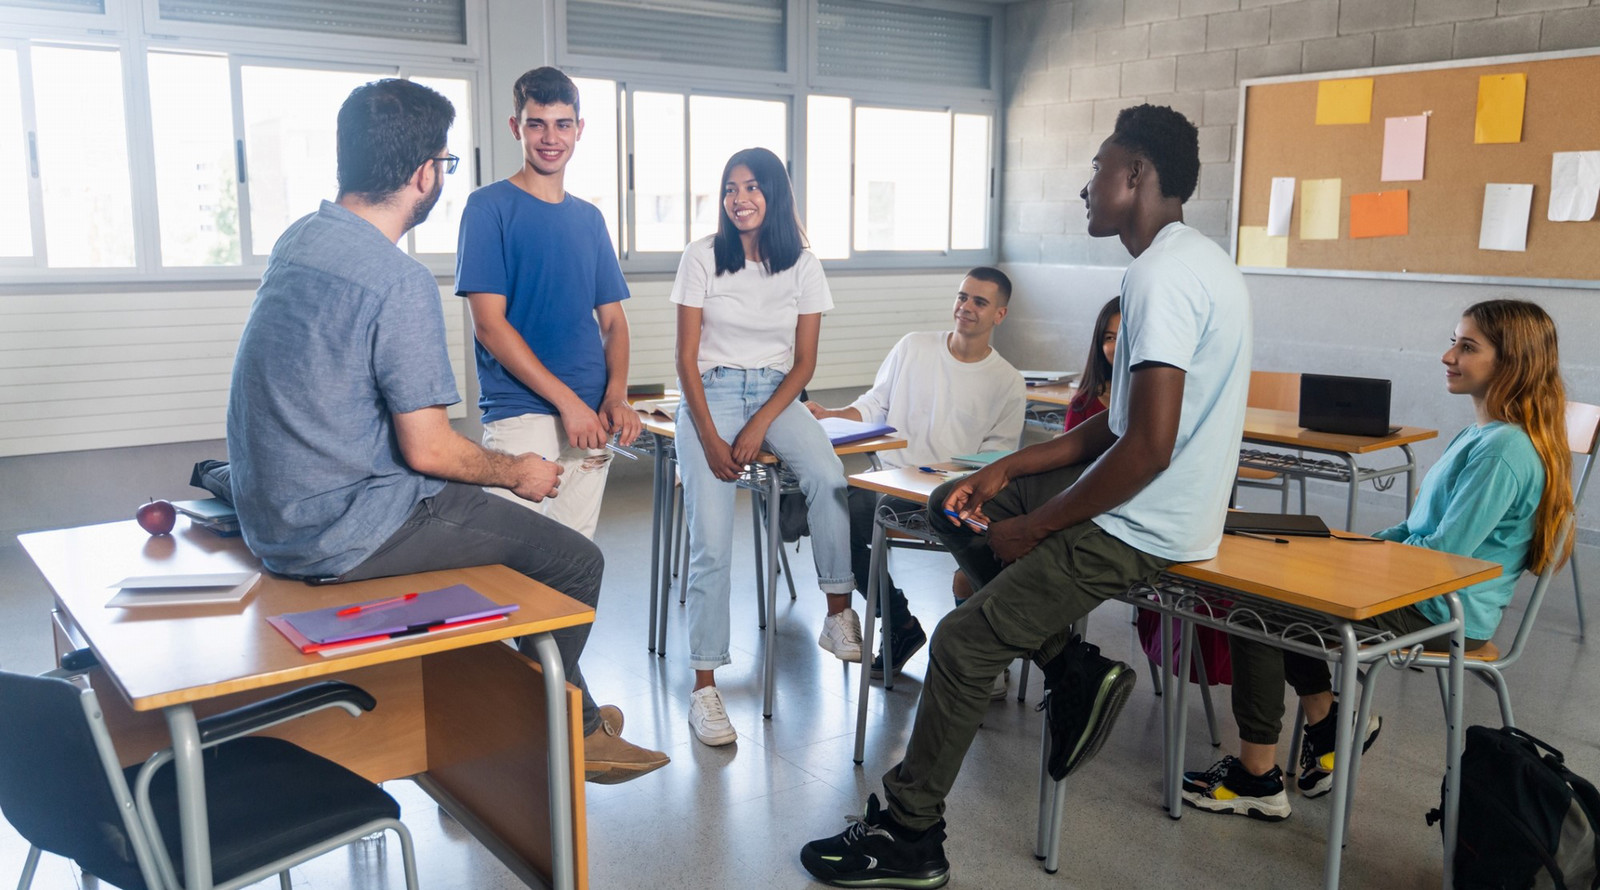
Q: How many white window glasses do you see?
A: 11